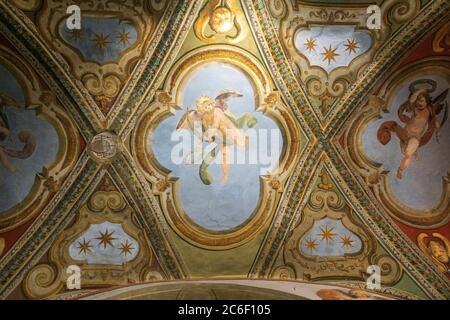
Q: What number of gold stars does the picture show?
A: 12